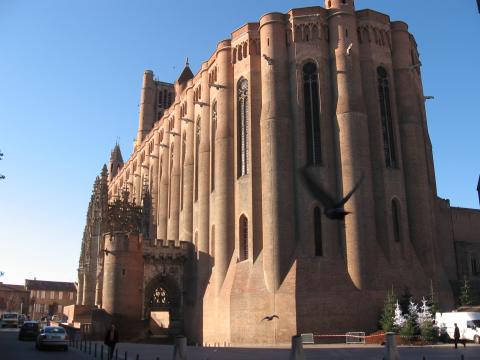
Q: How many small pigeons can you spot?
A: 1